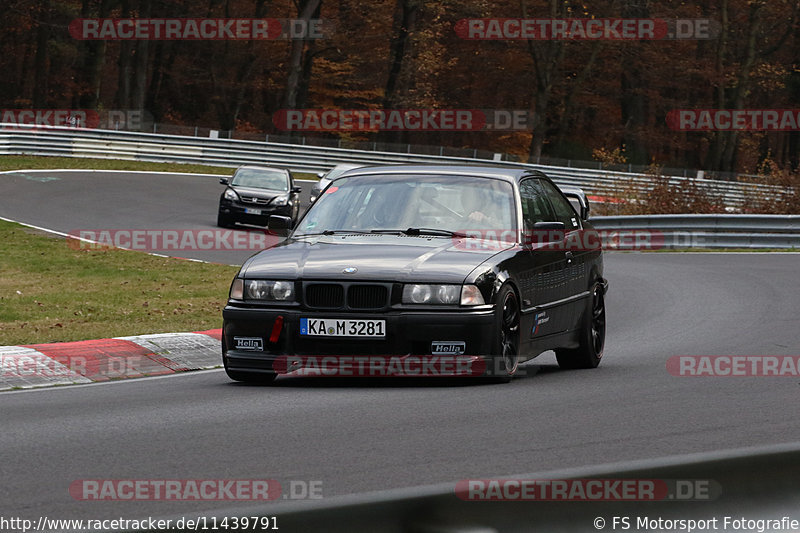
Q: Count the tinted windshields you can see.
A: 0